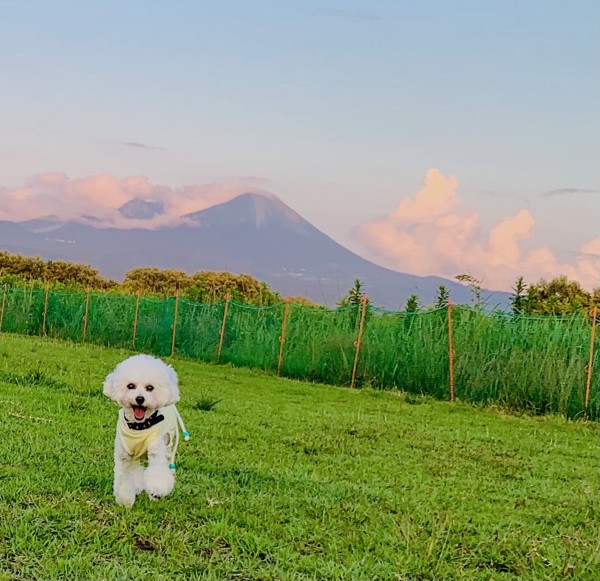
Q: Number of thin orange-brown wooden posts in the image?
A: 10